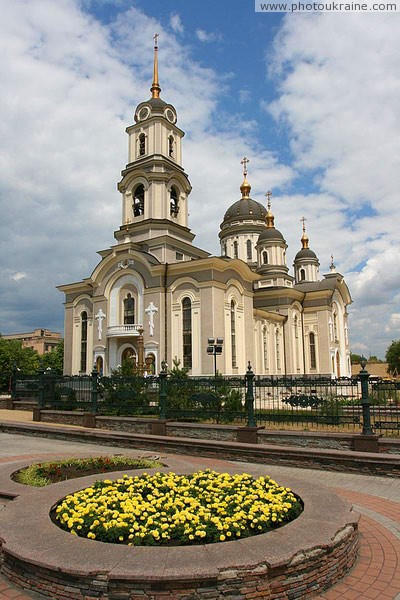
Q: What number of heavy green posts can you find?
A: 6